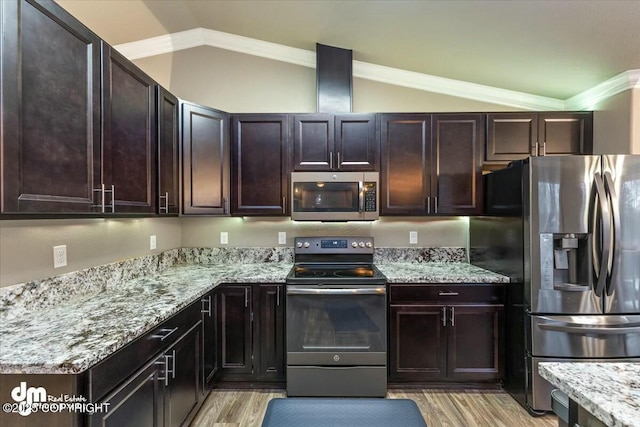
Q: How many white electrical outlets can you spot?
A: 5